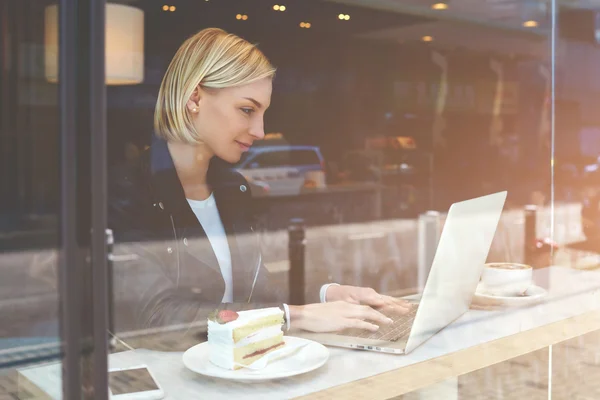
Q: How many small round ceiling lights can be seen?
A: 13